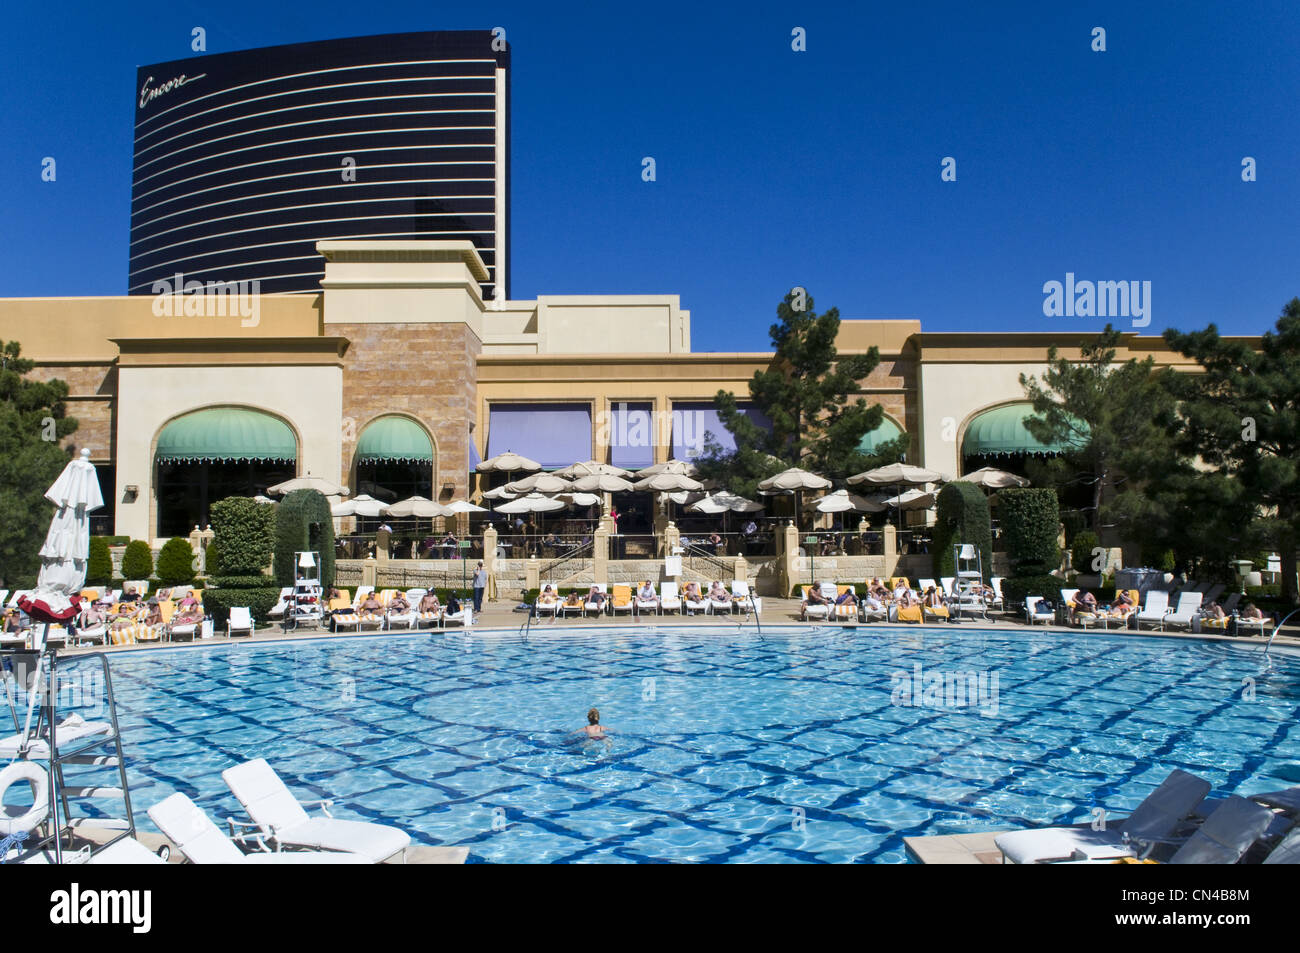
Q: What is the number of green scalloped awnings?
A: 4